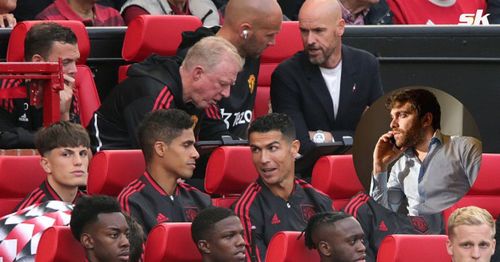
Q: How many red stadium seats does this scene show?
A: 12